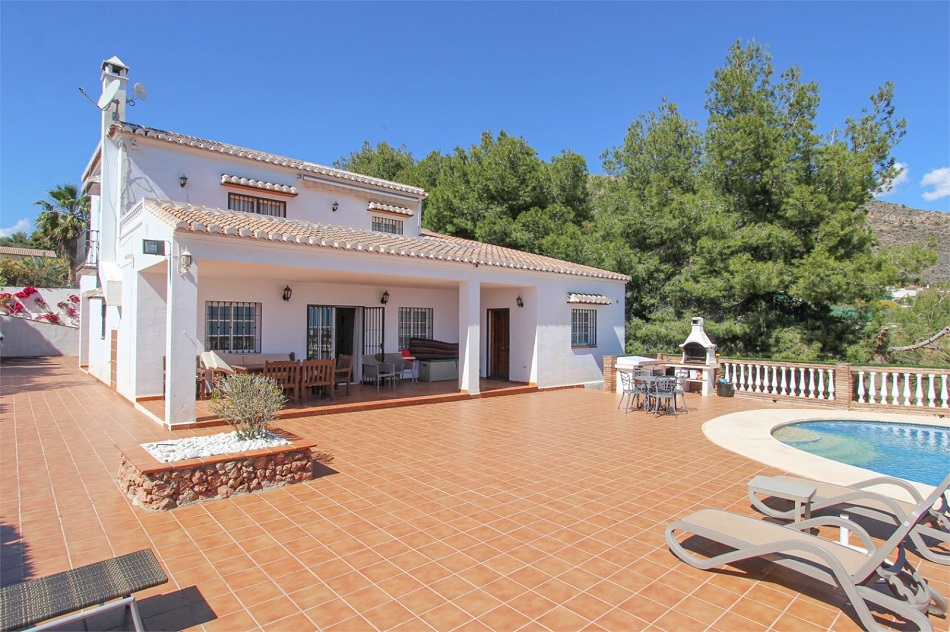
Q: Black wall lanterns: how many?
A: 5